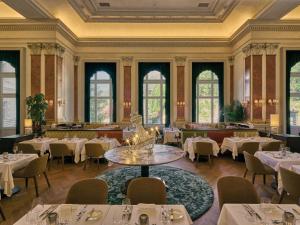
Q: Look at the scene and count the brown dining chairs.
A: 12